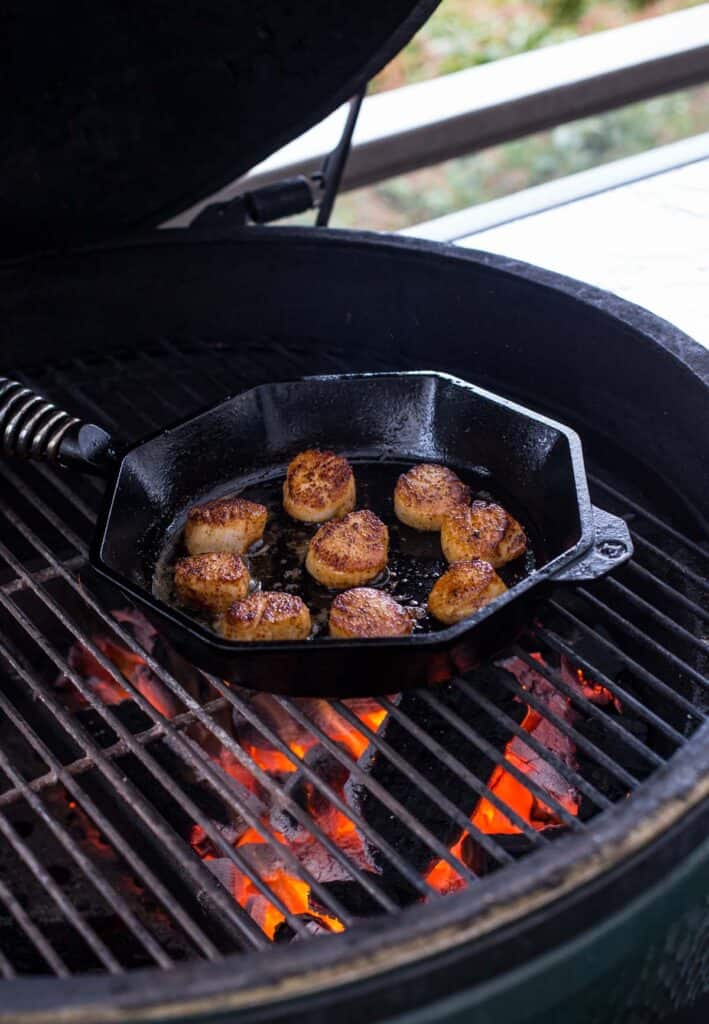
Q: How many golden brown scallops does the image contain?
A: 9